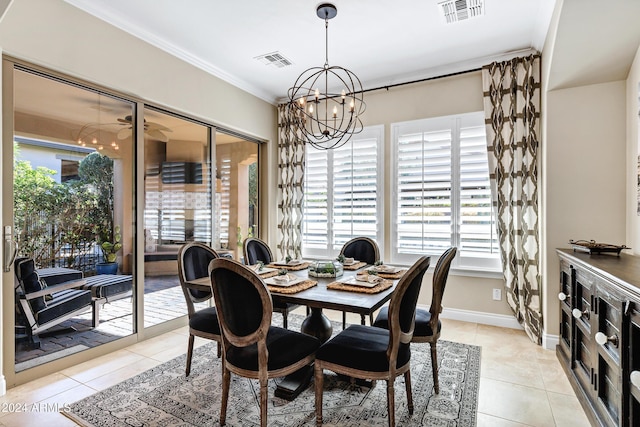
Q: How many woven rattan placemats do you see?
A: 6